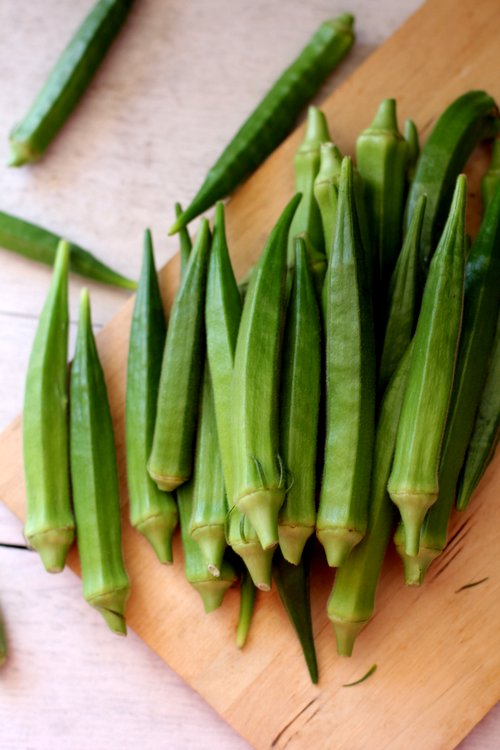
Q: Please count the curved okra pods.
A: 1